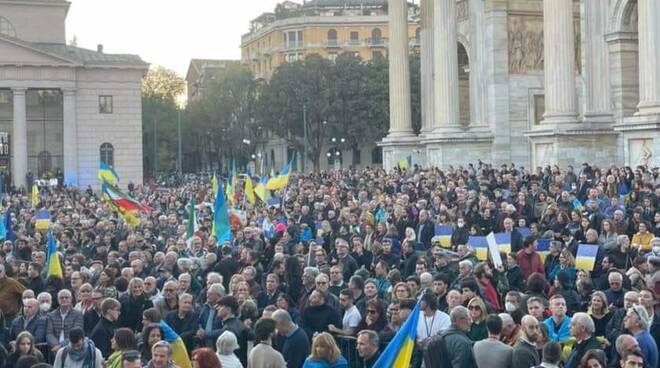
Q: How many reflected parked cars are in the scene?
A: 0